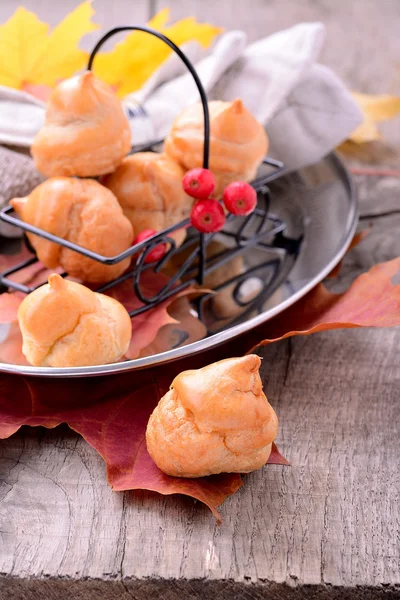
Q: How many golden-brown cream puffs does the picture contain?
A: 6